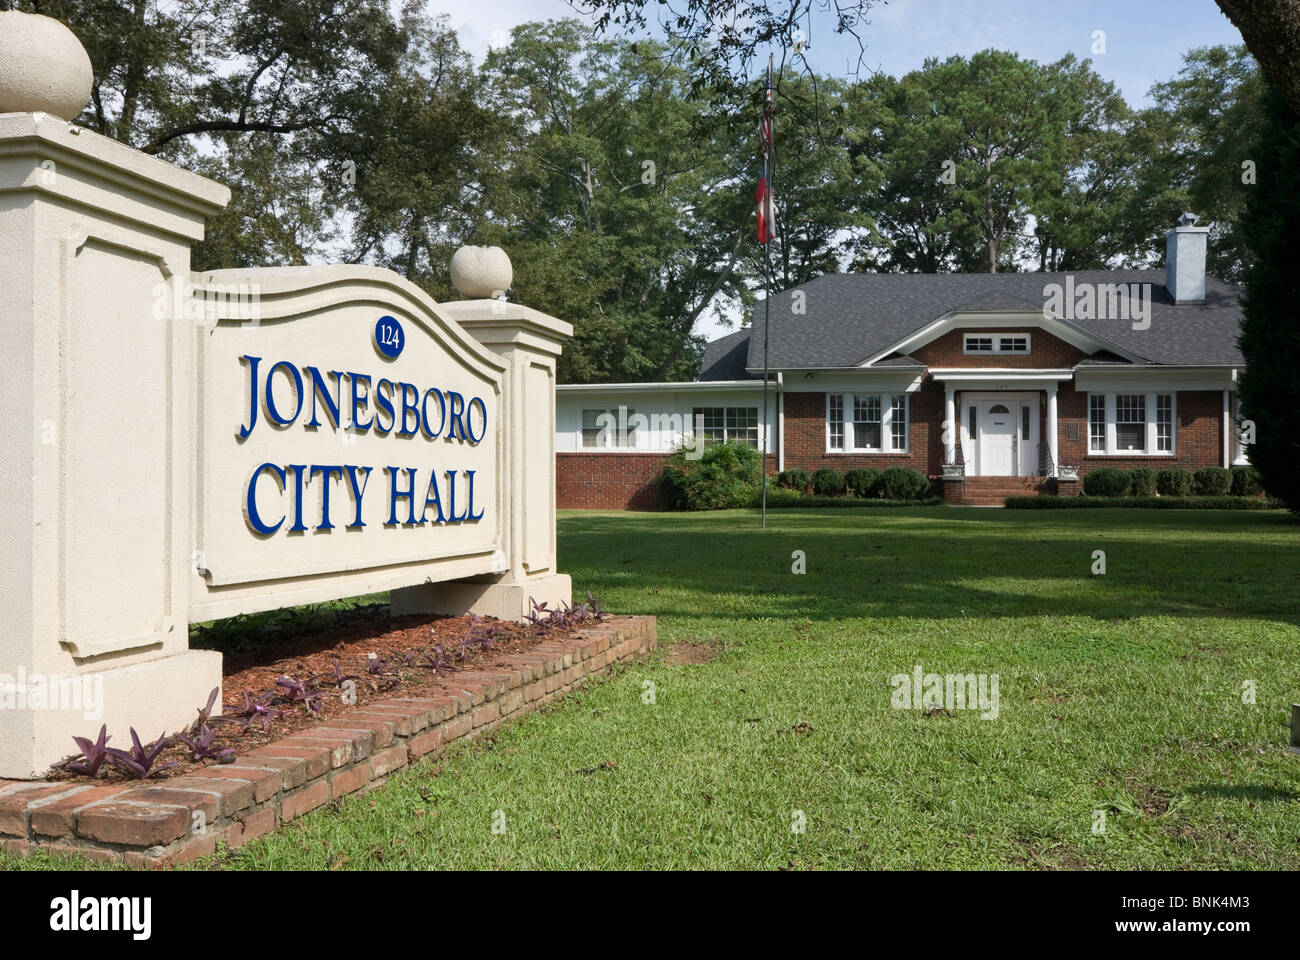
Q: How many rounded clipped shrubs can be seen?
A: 9